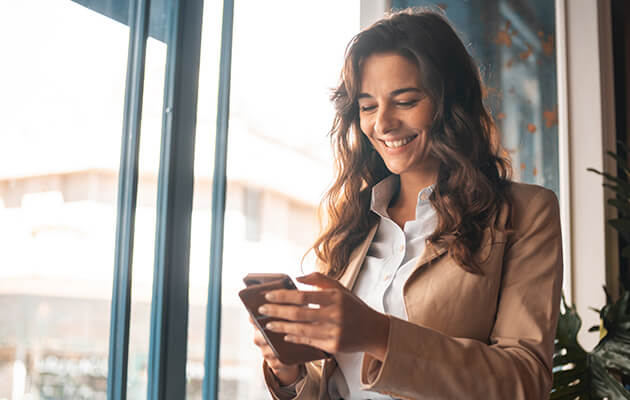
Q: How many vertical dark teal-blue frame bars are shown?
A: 3